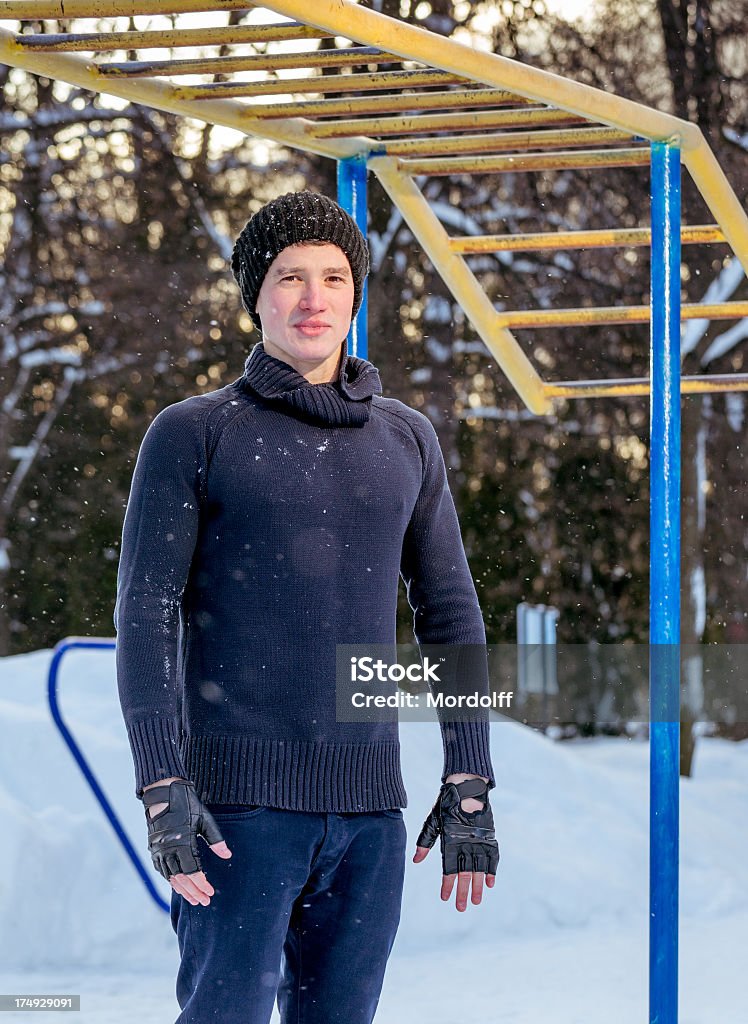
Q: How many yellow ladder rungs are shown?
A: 11